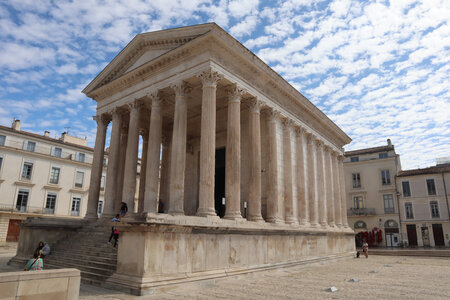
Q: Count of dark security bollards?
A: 0